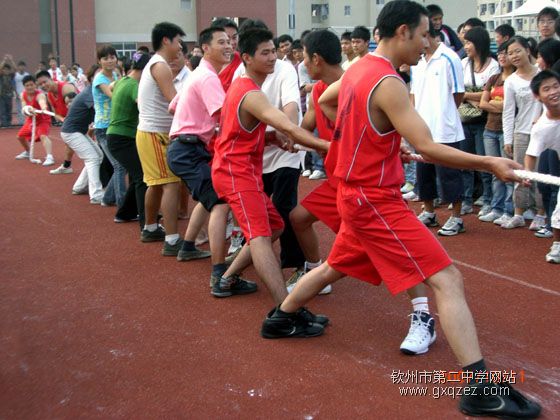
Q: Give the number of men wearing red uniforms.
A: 6